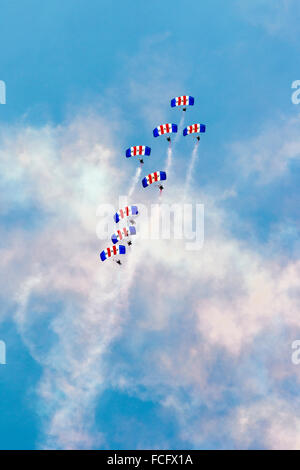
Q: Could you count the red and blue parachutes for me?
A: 8